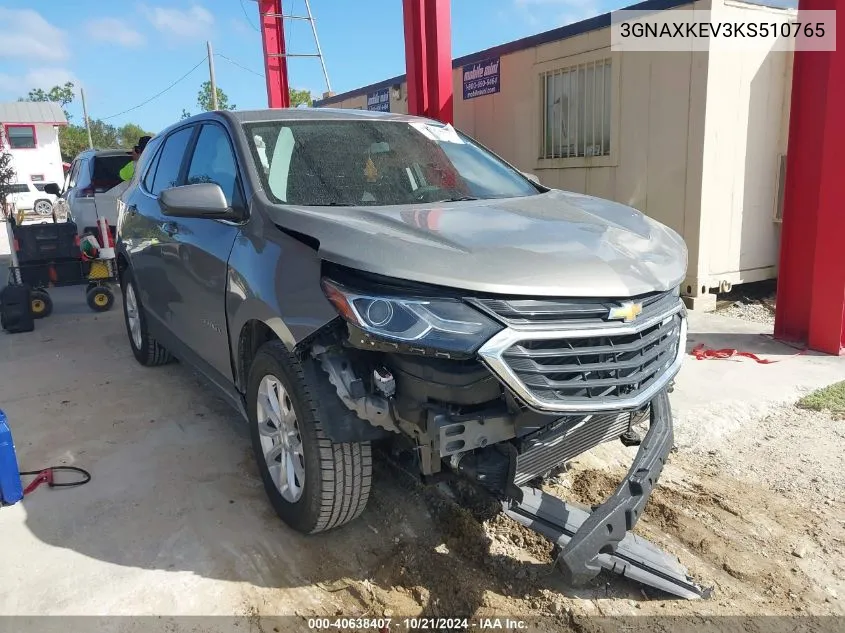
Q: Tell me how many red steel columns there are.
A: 3